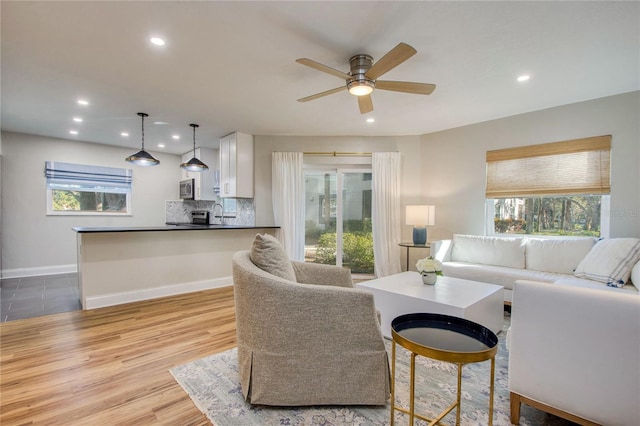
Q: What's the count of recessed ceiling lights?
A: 9